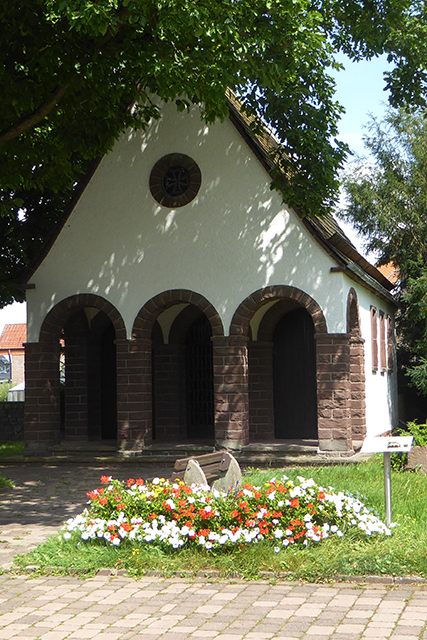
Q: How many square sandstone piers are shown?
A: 4